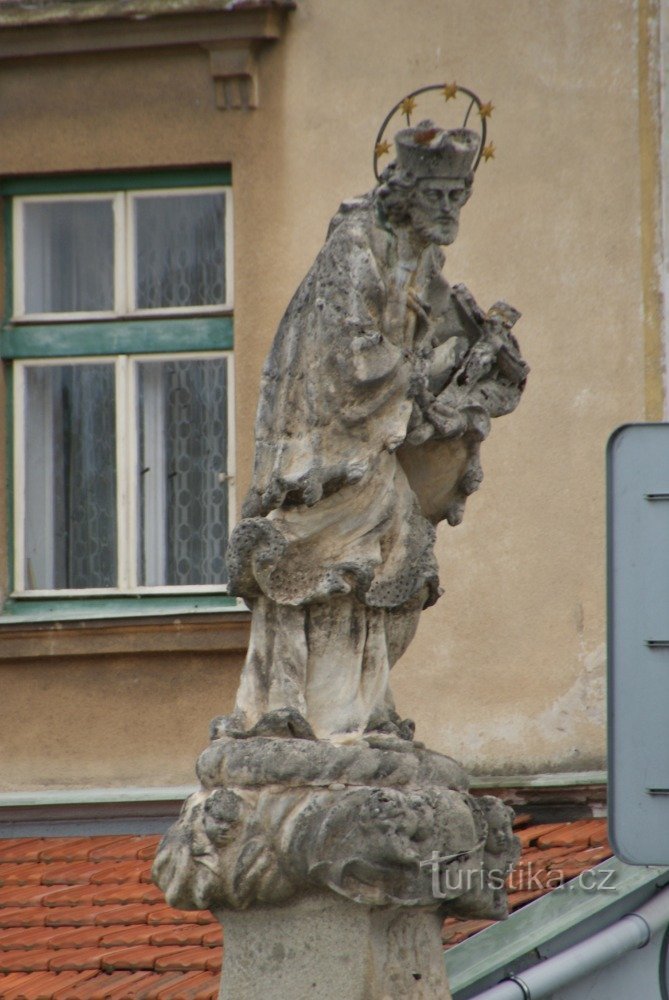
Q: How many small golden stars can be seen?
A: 5